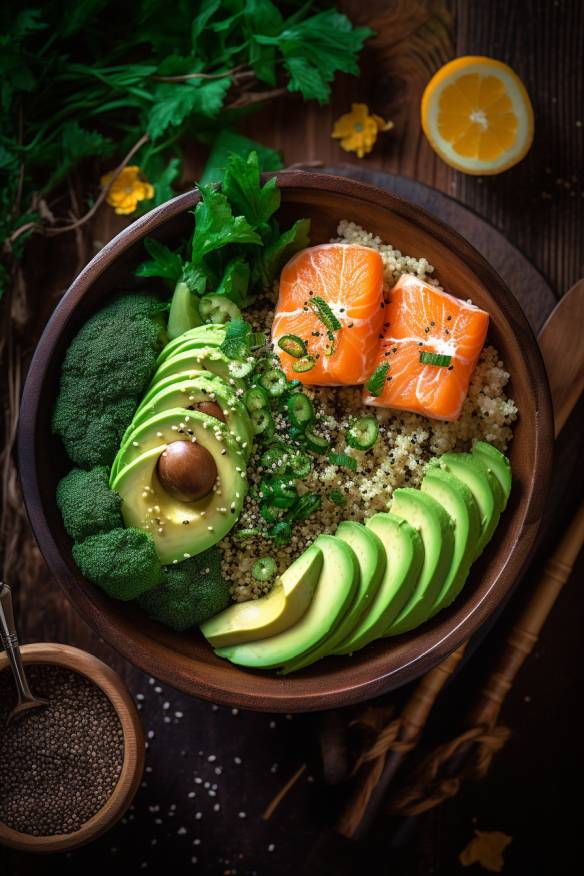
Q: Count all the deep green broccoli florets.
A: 4